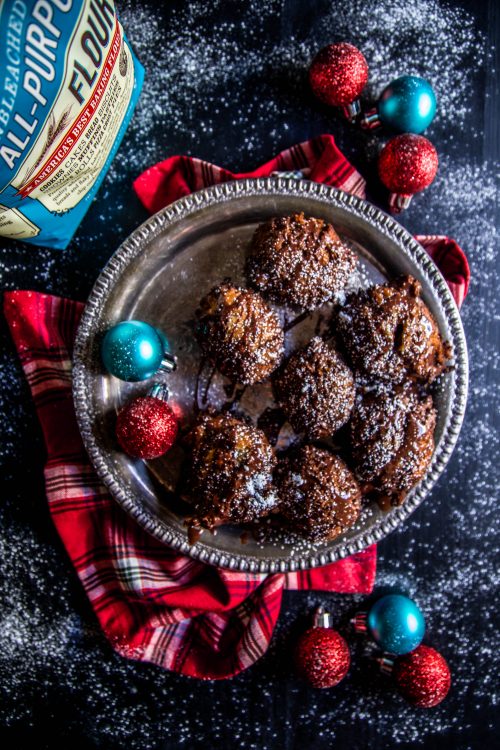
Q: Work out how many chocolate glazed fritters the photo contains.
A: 7